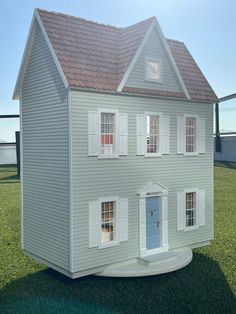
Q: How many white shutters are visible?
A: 10